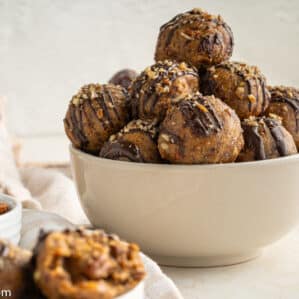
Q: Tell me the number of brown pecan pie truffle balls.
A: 11